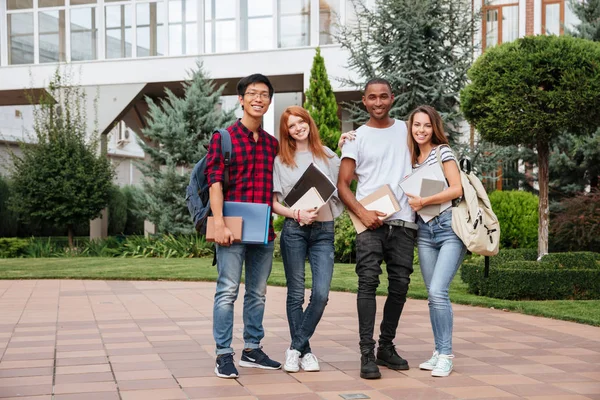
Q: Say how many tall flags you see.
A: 0